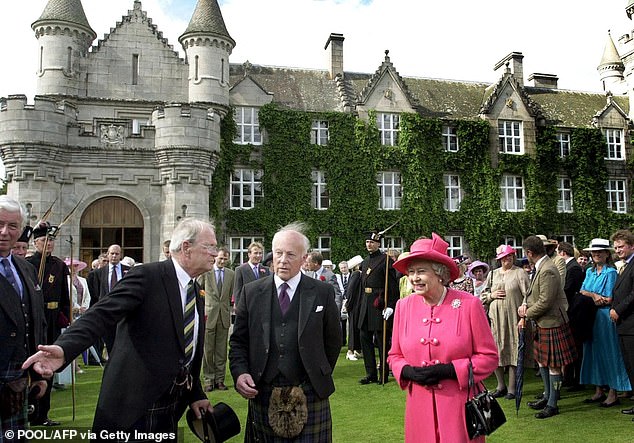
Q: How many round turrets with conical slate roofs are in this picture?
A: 3